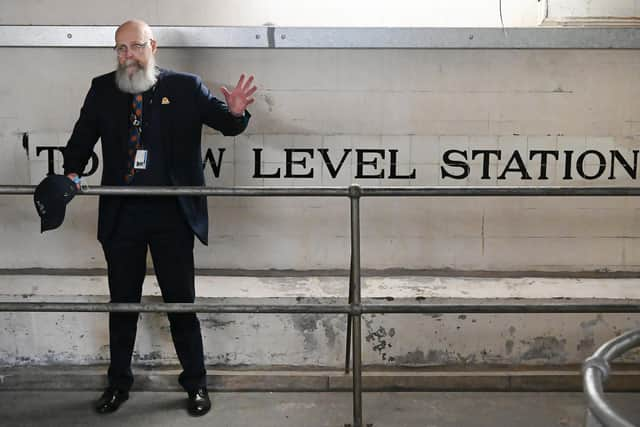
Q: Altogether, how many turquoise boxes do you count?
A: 0